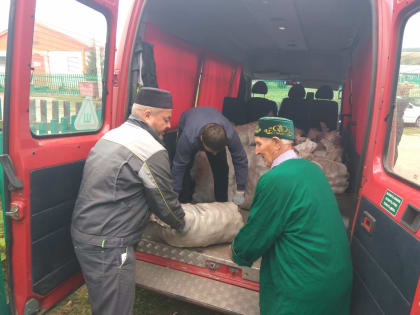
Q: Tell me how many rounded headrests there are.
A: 3